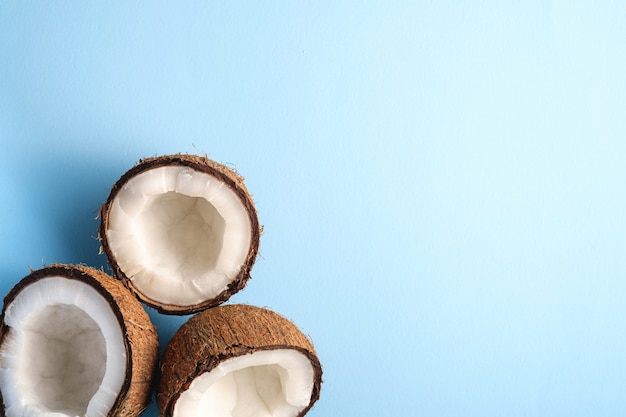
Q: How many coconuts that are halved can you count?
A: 3